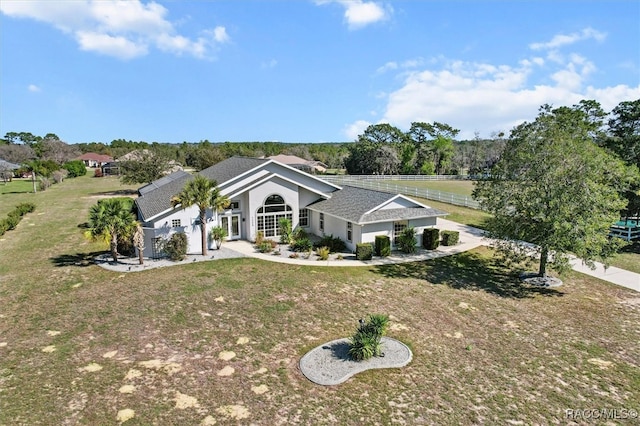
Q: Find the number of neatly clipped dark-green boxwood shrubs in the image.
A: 4